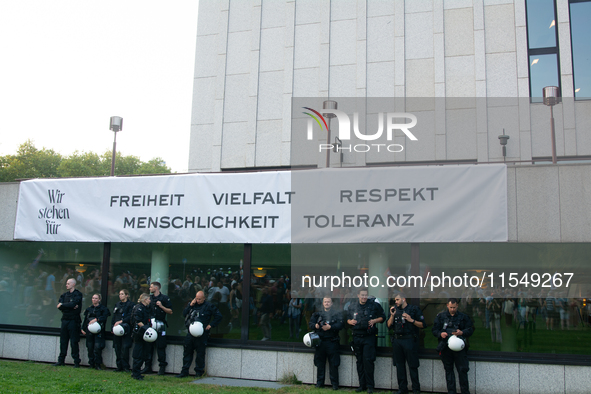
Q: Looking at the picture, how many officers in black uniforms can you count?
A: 10